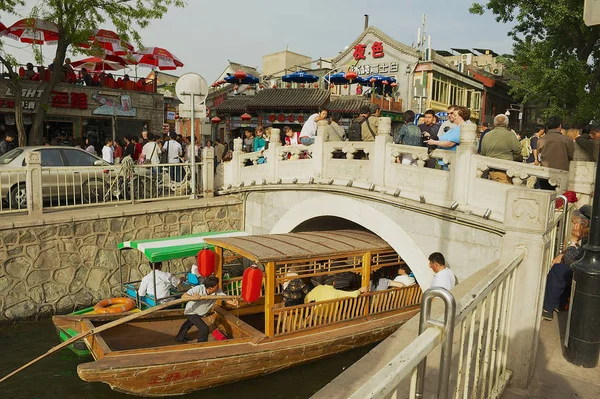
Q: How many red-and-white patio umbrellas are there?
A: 5